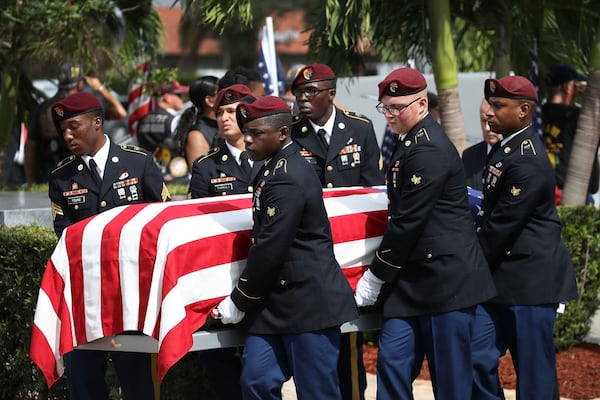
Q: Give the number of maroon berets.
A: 6